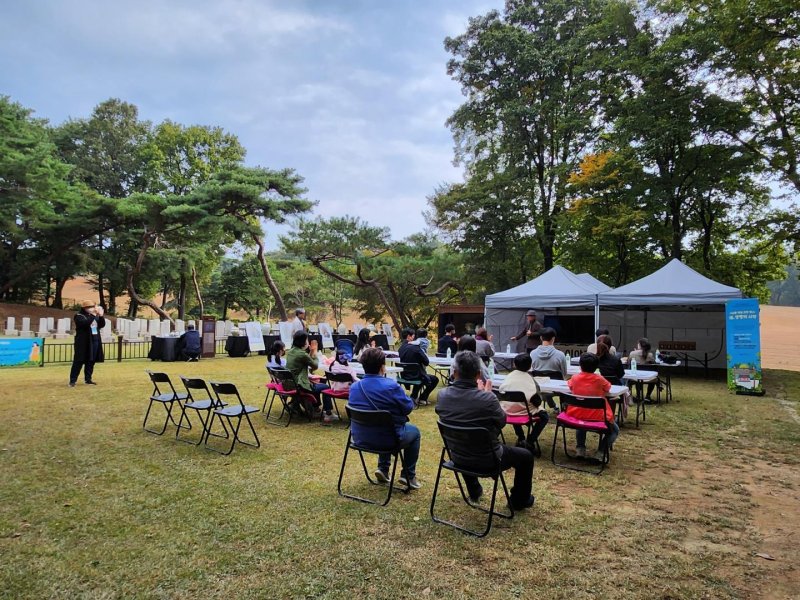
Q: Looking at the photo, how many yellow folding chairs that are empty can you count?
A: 0